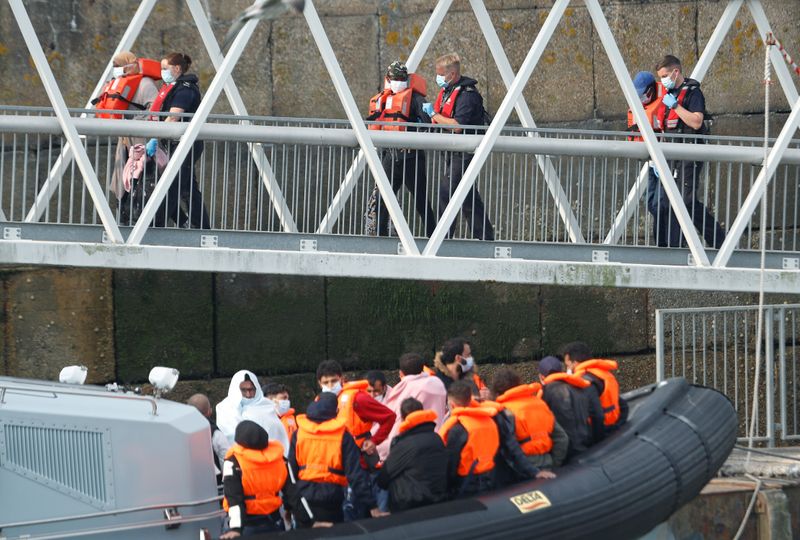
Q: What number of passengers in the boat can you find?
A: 14